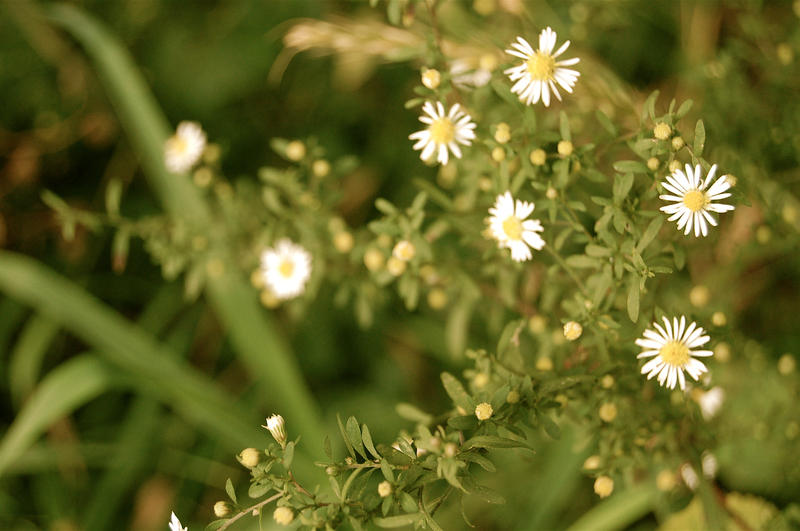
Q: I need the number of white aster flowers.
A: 7